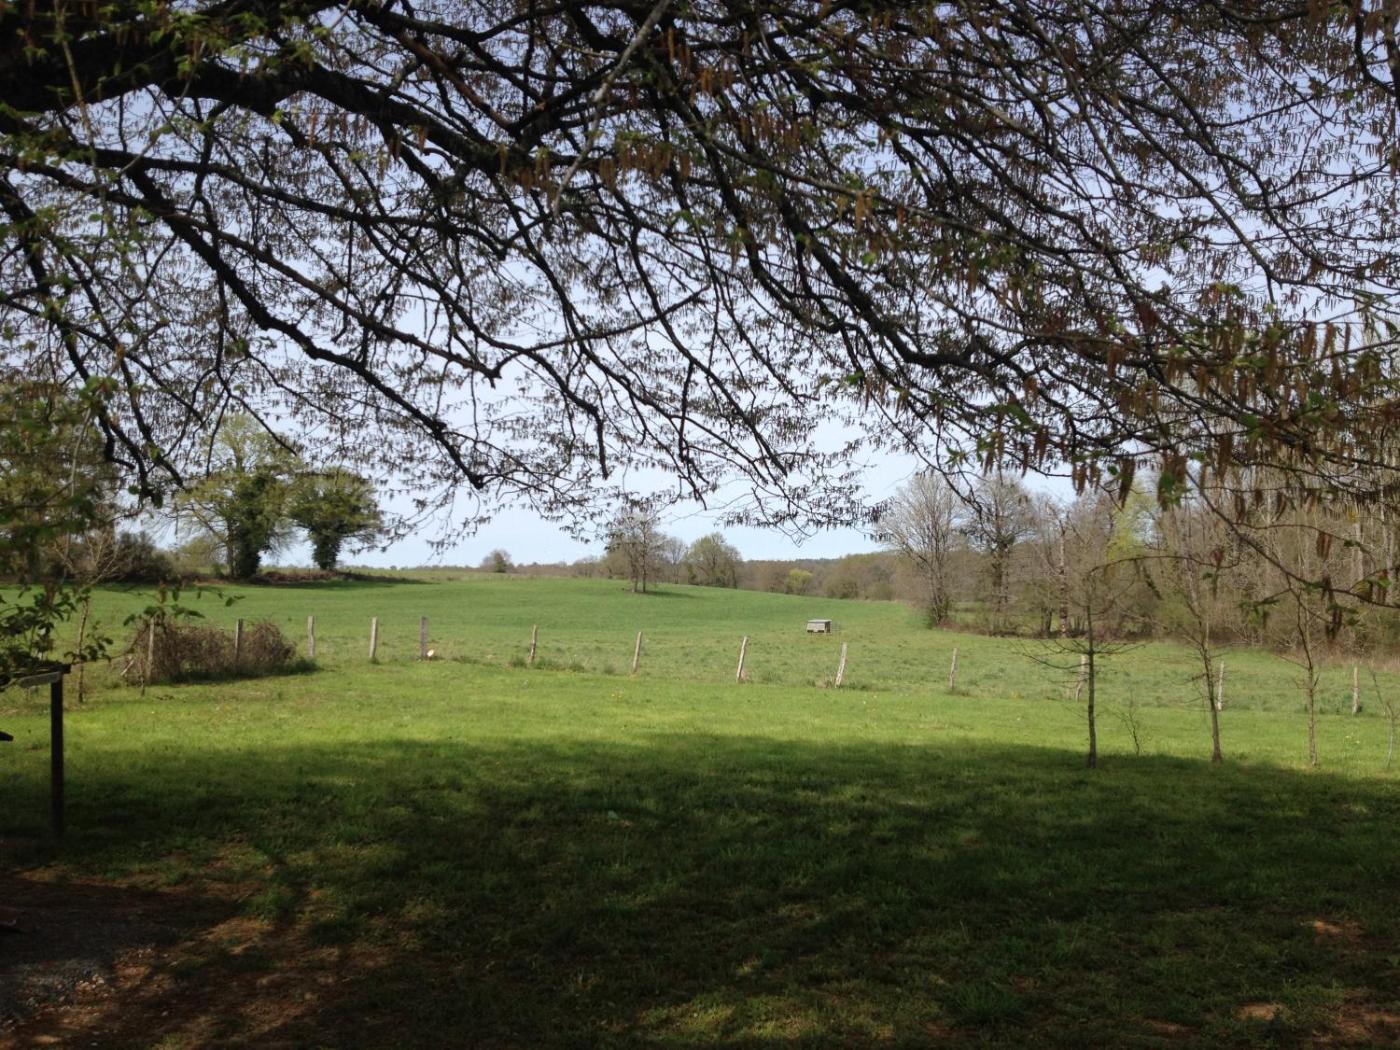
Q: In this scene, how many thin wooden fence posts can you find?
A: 13